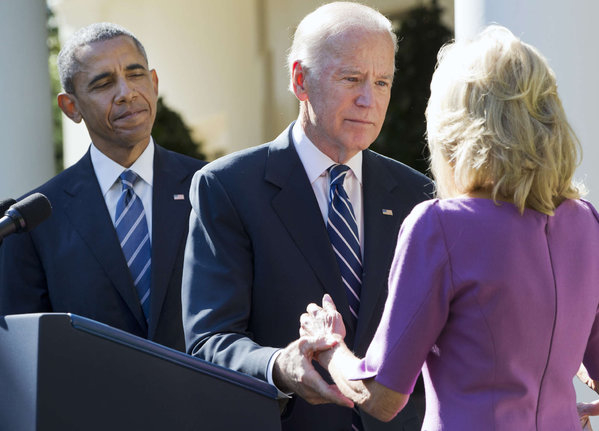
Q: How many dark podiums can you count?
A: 1